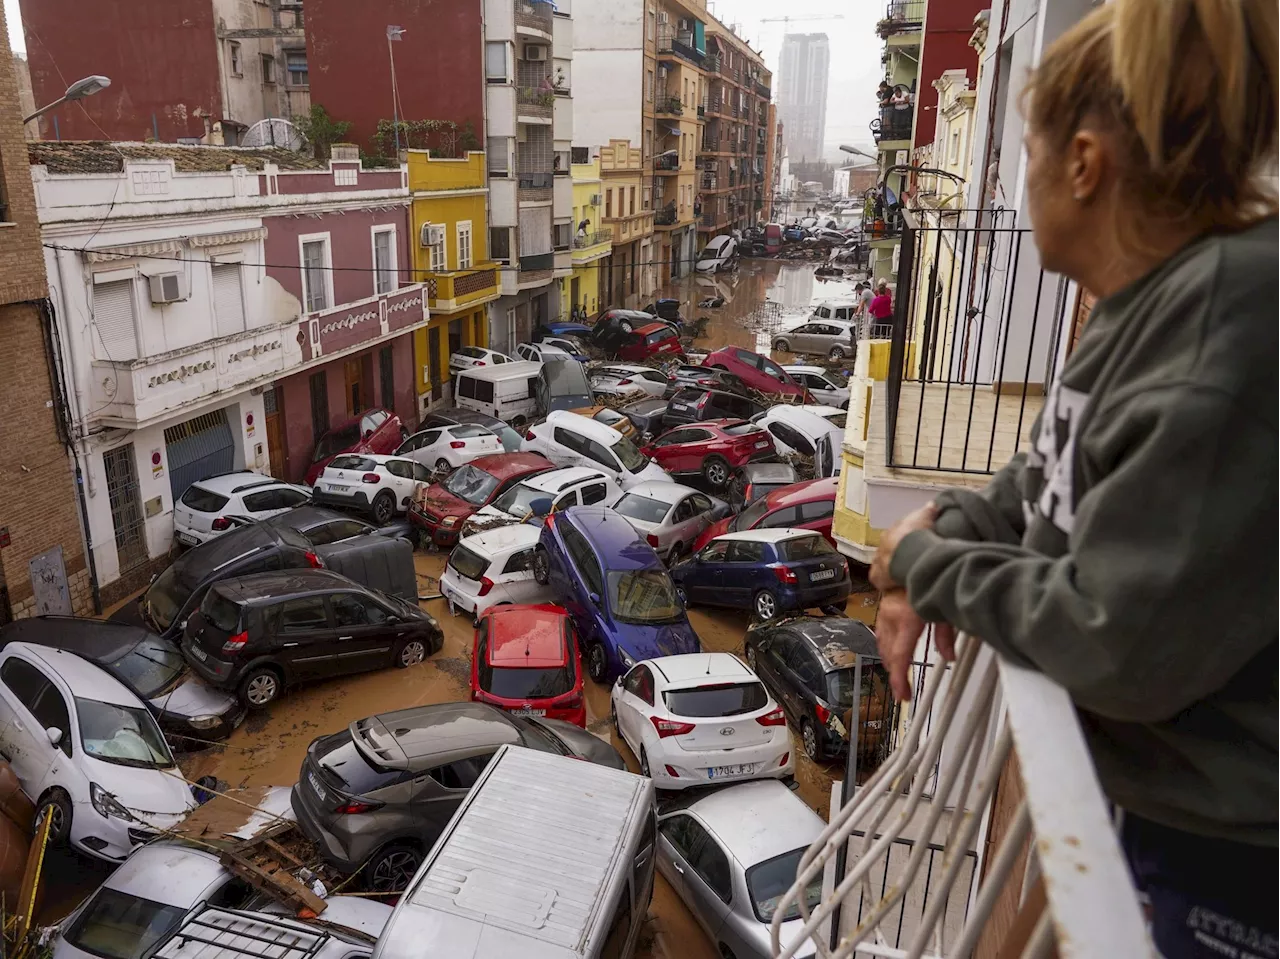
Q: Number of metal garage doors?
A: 1